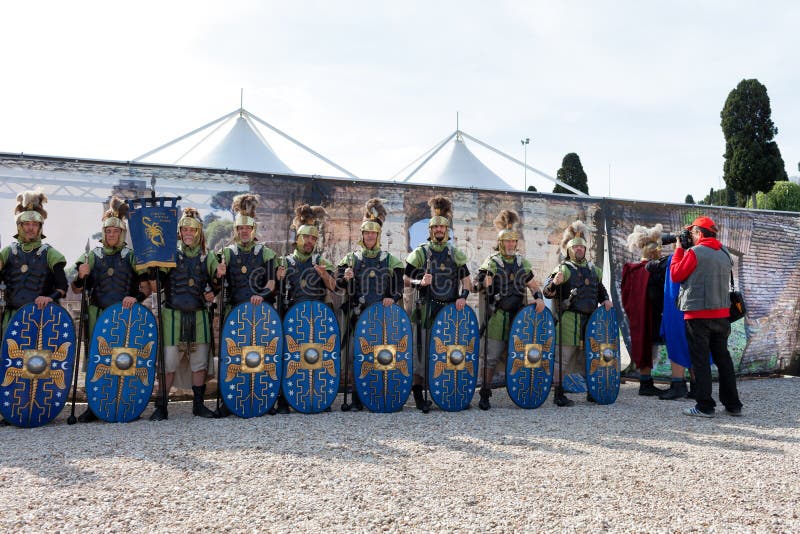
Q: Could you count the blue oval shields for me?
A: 8